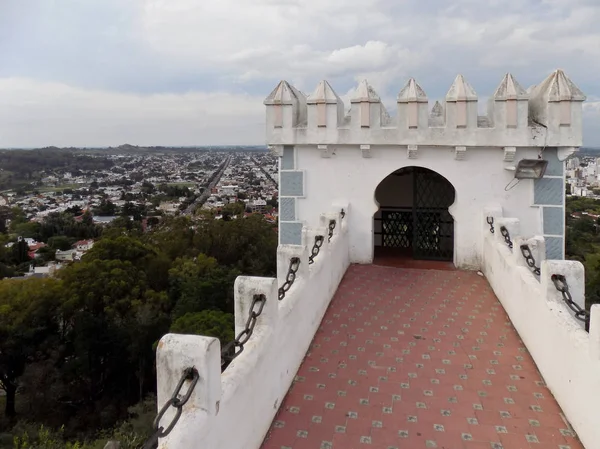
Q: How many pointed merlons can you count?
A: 7